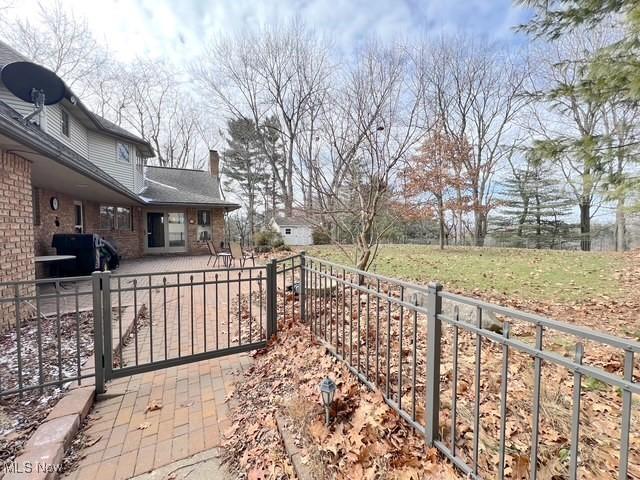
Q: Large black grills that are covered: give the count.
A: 1